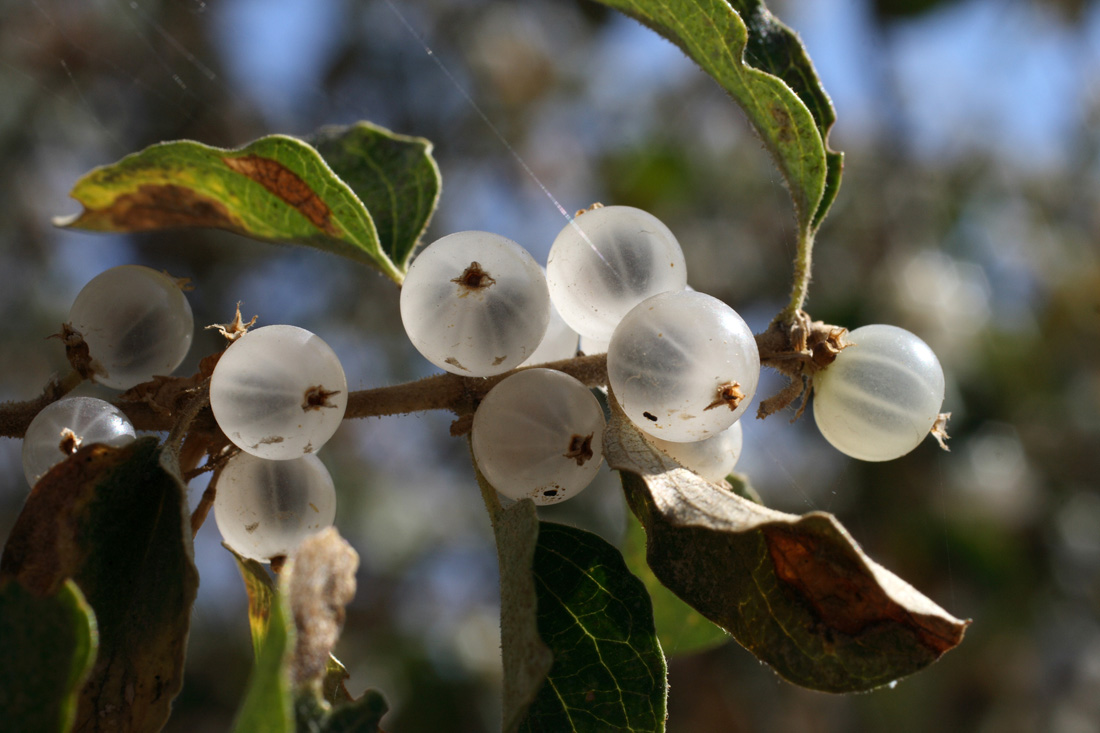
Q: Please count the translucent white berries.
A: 12